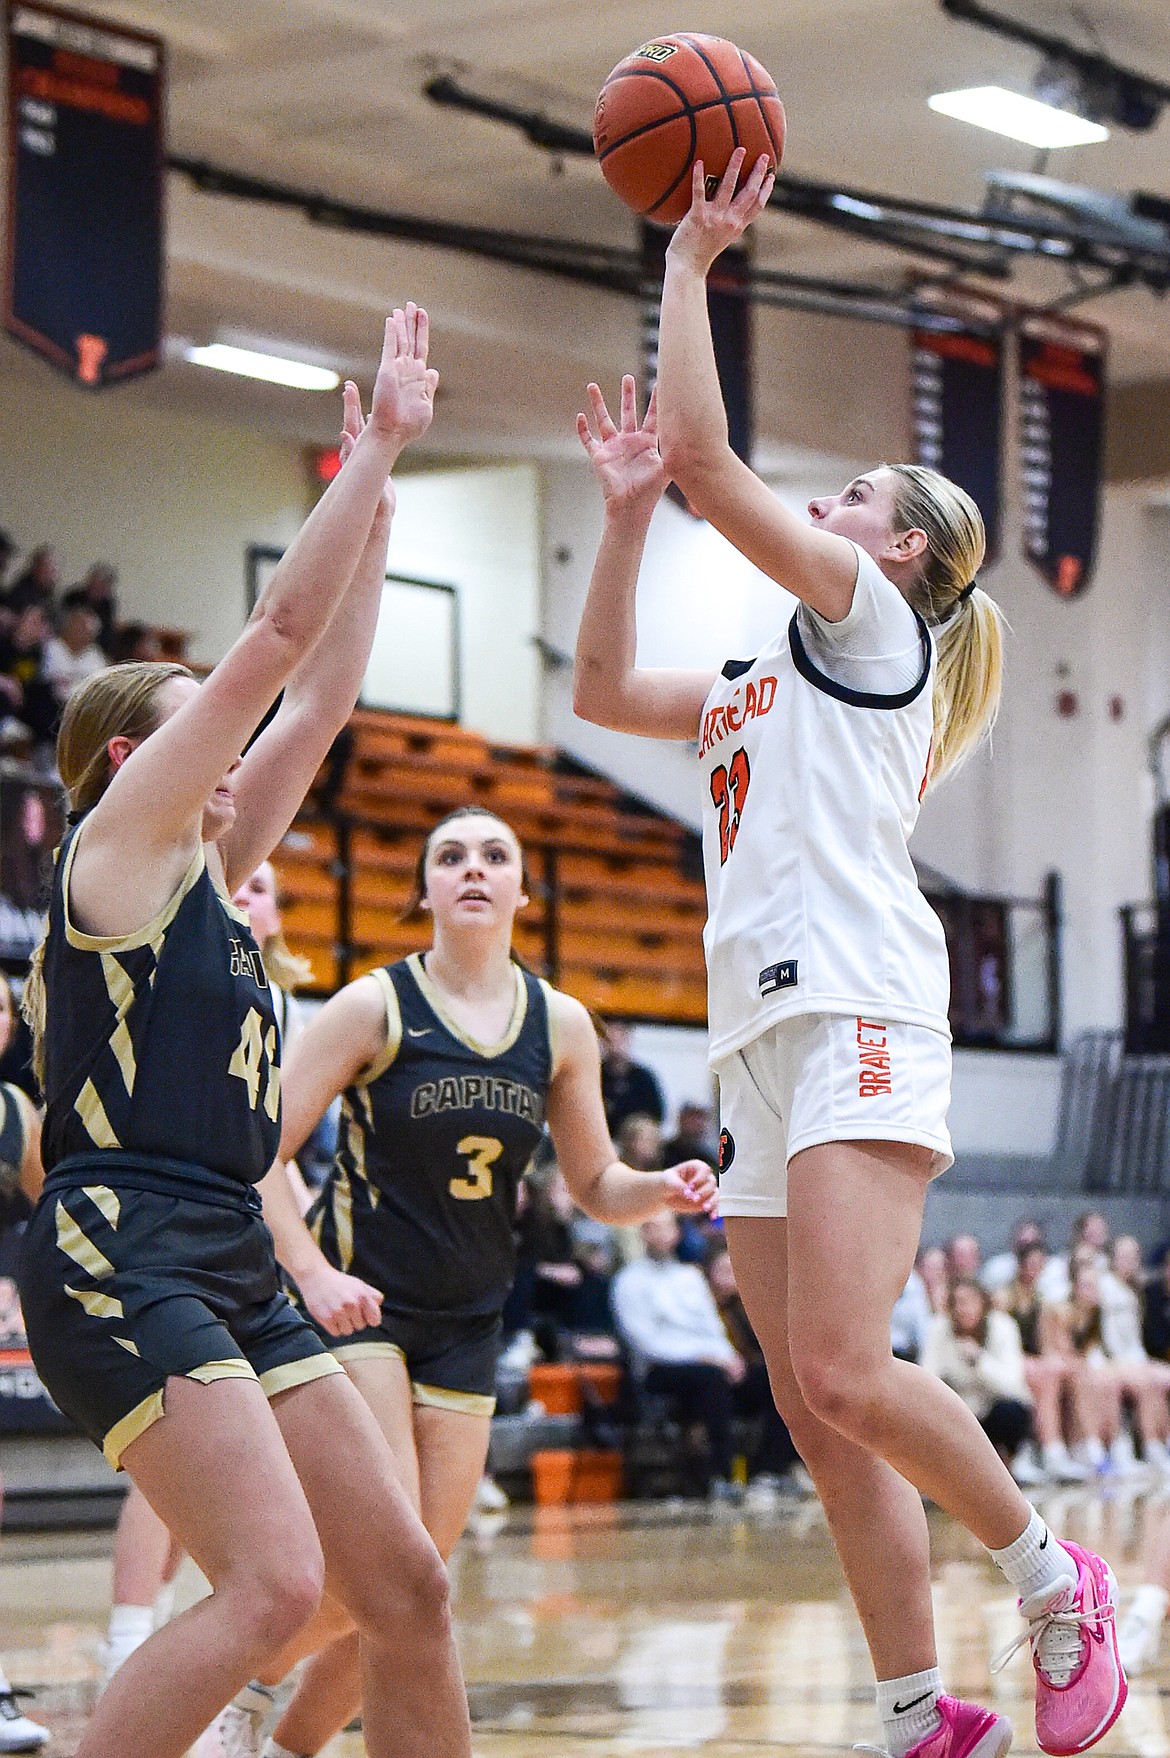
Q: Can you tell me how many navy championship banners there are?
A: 4